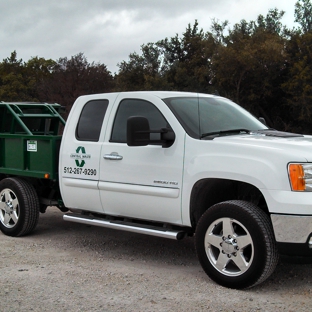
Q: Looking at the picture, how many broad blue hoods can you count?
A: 0